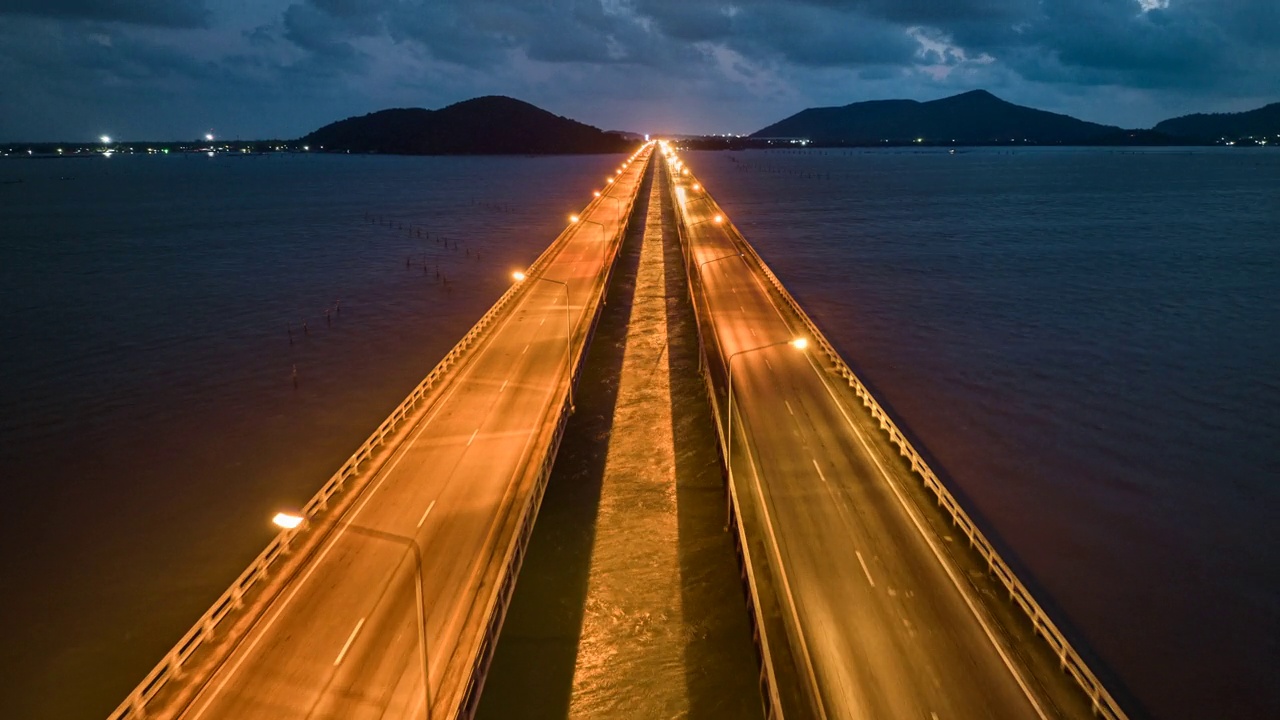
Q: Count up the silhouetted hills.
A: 3